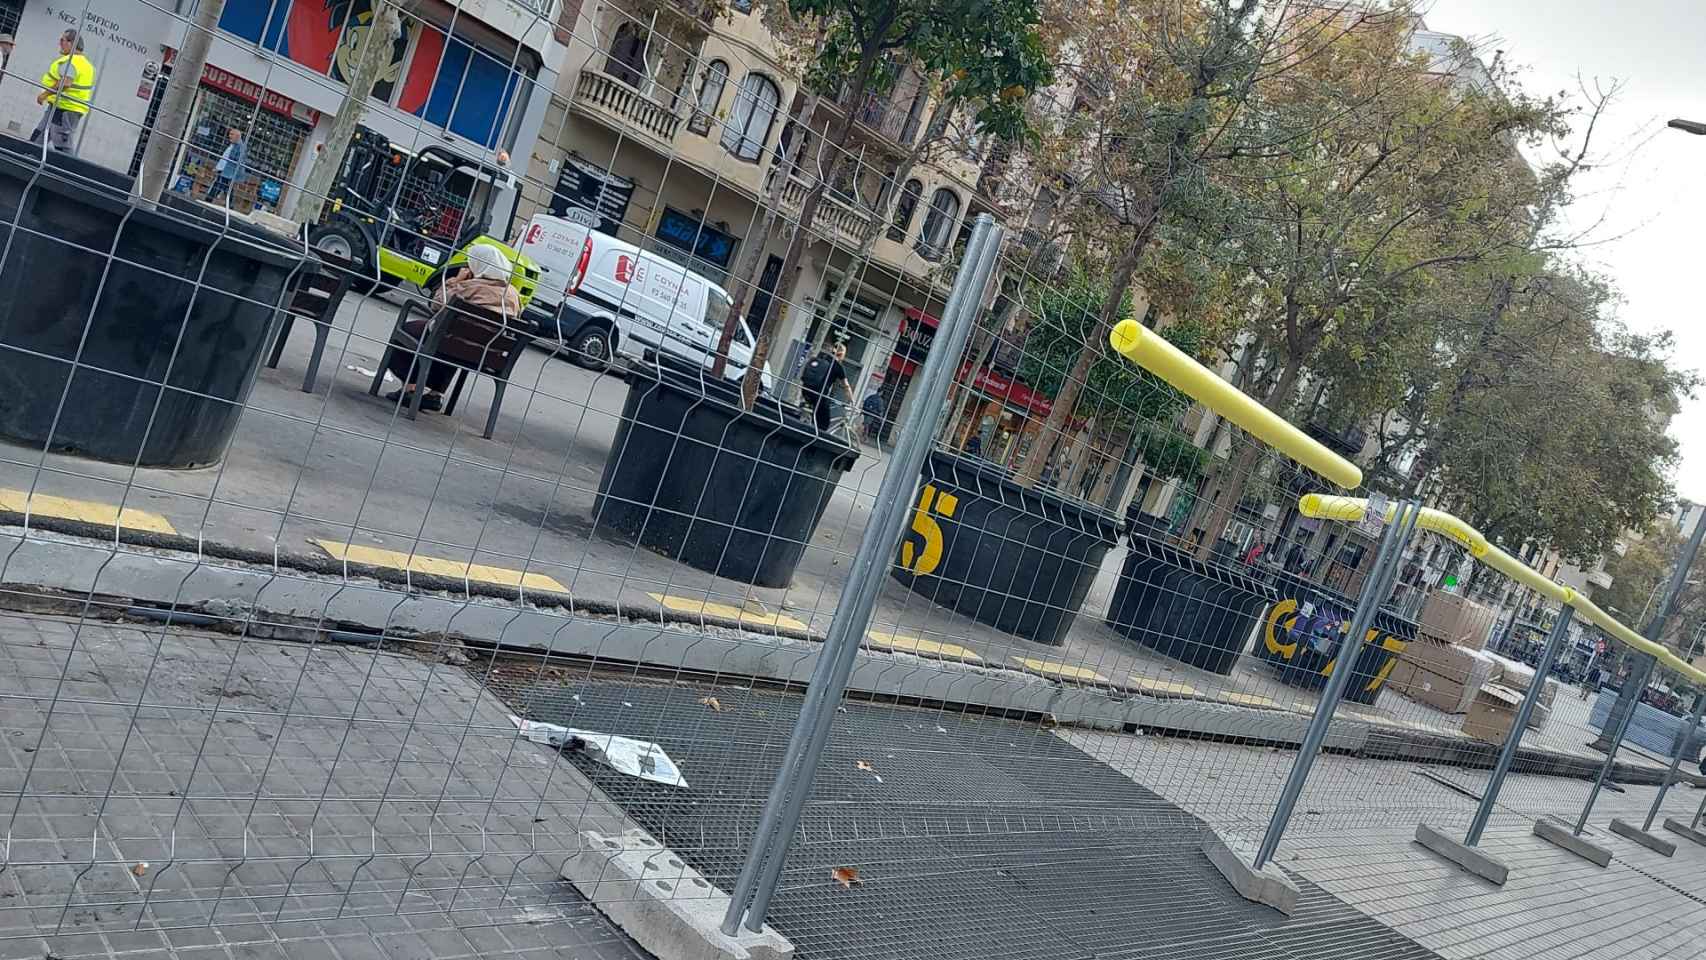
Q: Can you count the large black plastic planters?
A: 5